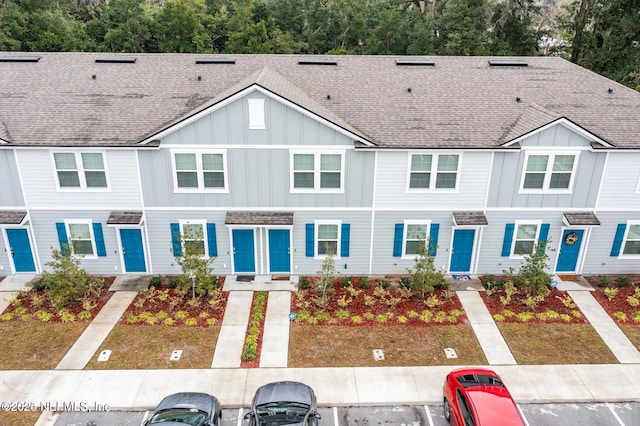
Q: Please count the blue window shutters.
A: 11